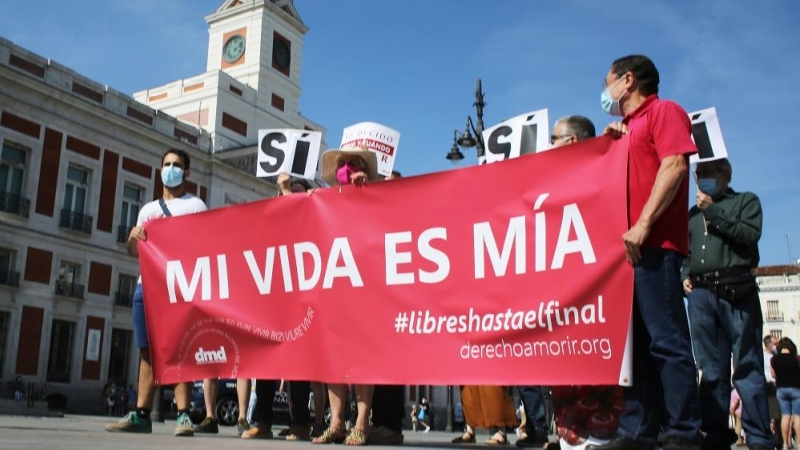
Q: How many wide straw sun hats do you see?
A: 1